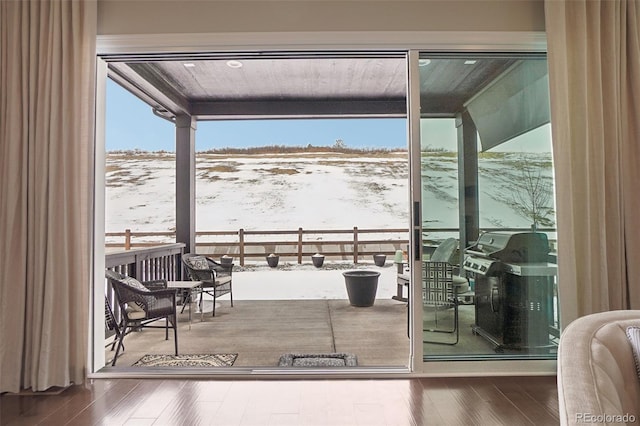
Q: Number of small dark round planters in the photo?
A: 4